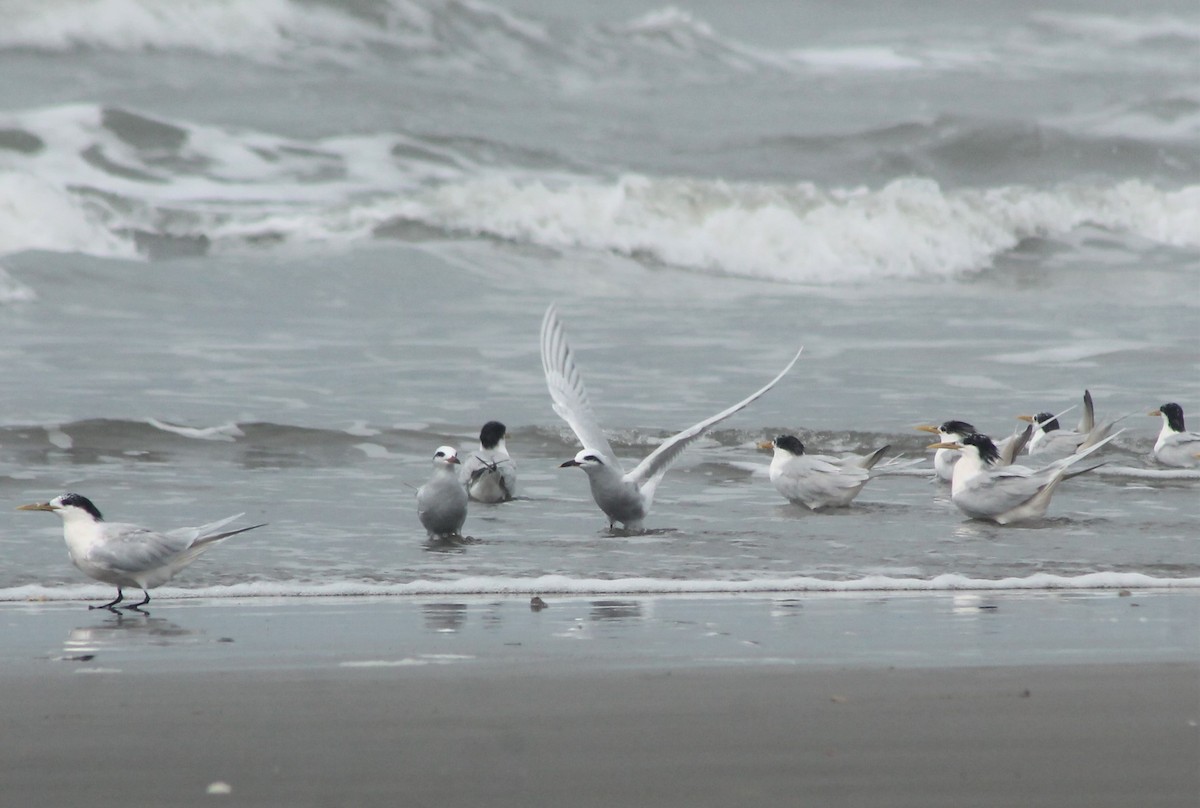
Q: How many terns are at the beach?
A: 9